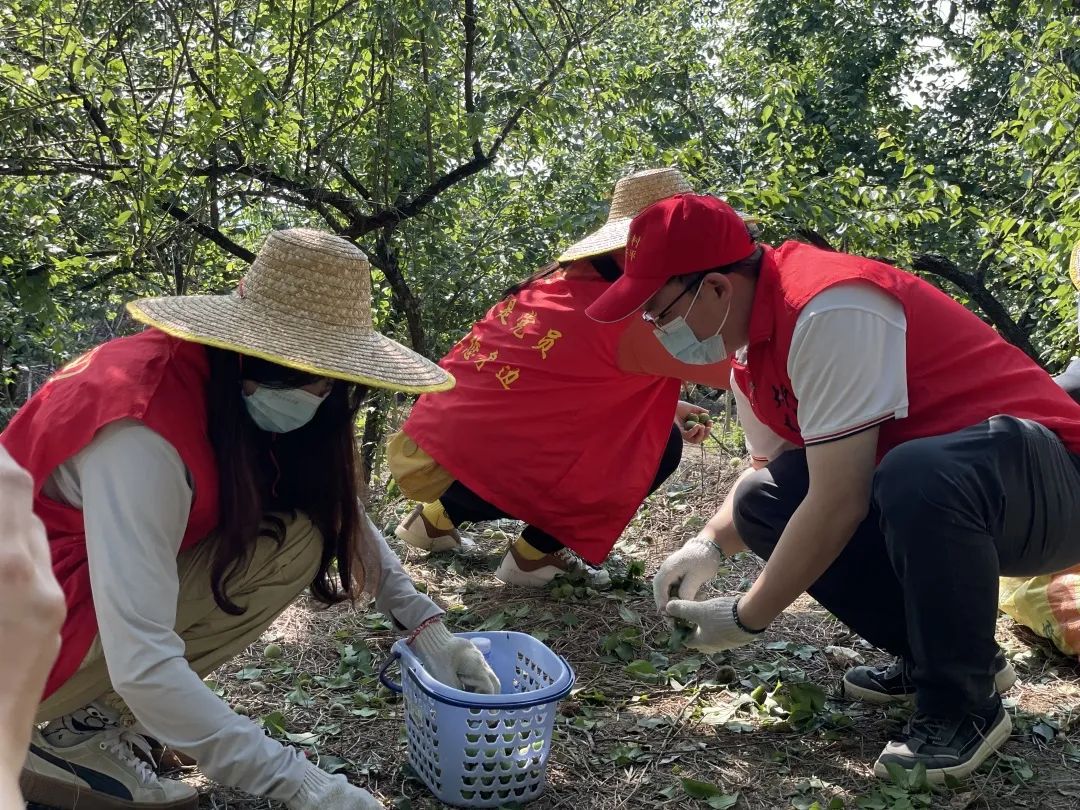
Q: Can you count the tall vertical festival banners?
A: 0